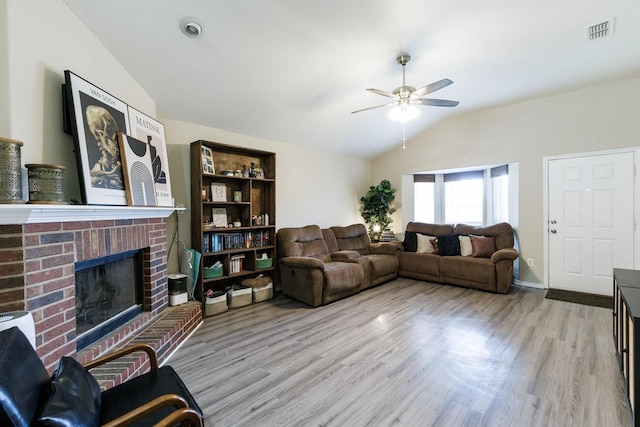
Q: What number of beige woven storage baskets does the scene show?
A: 3